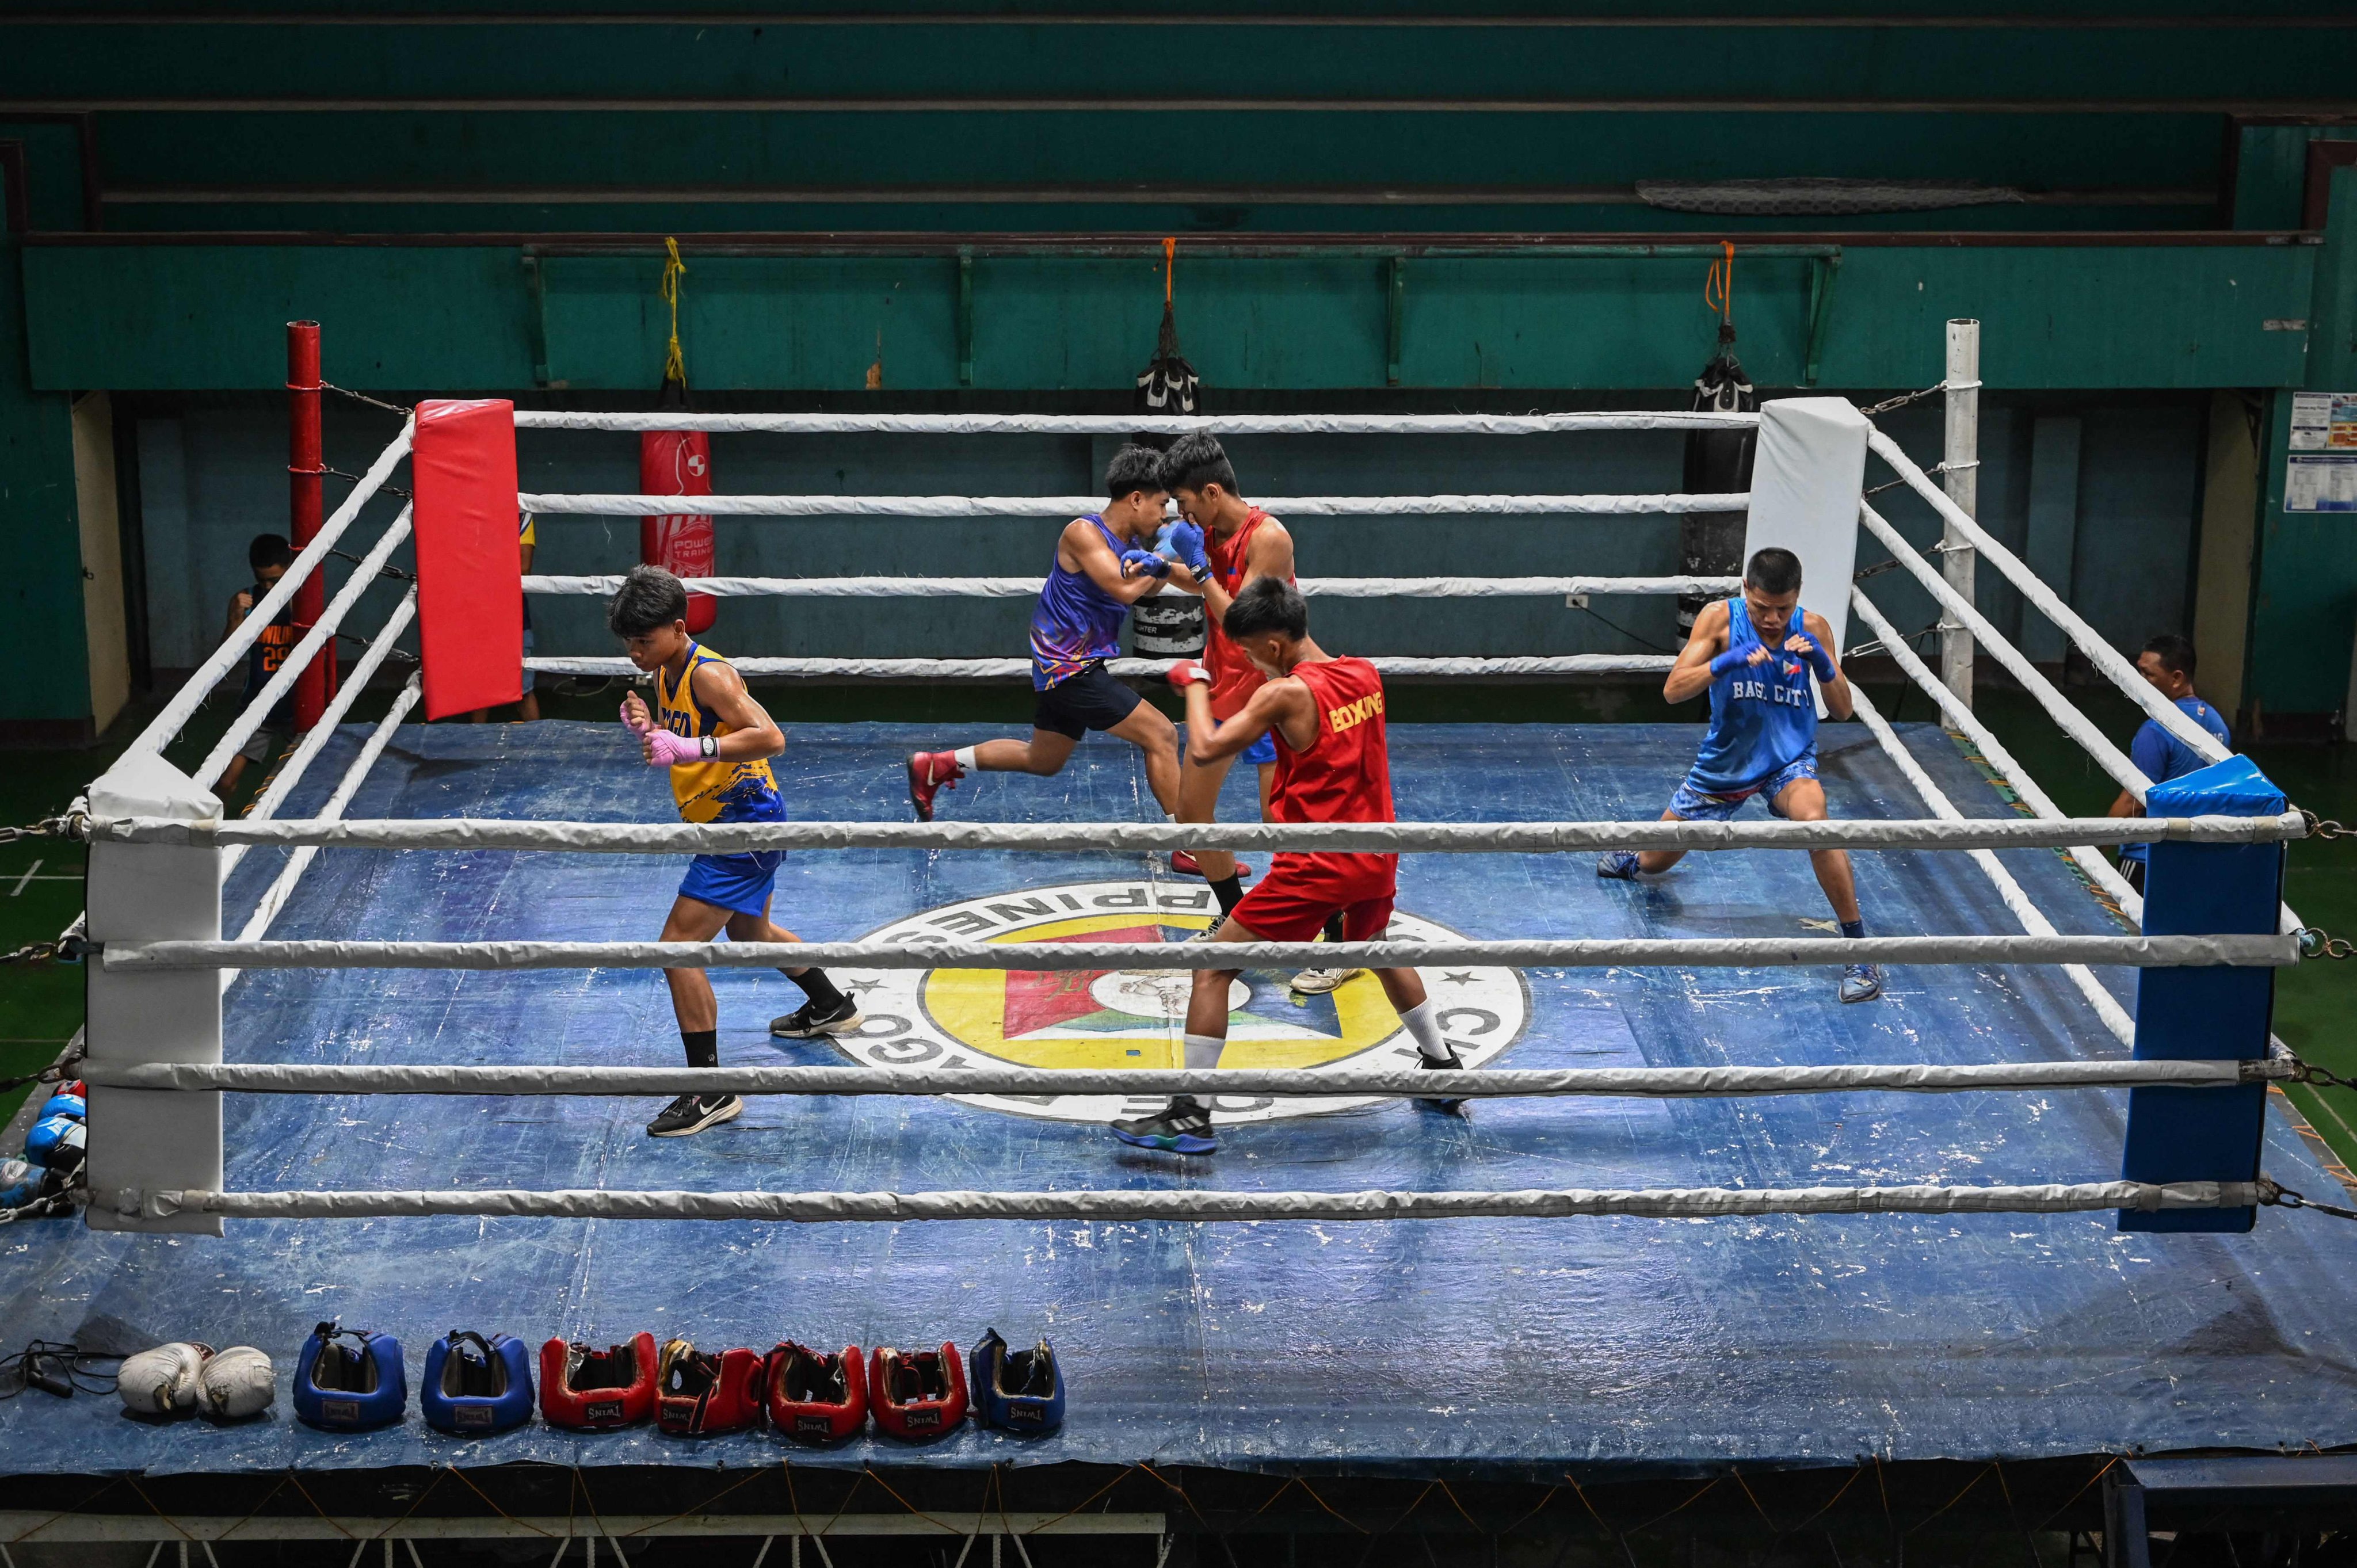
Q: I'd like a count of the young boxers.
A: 5